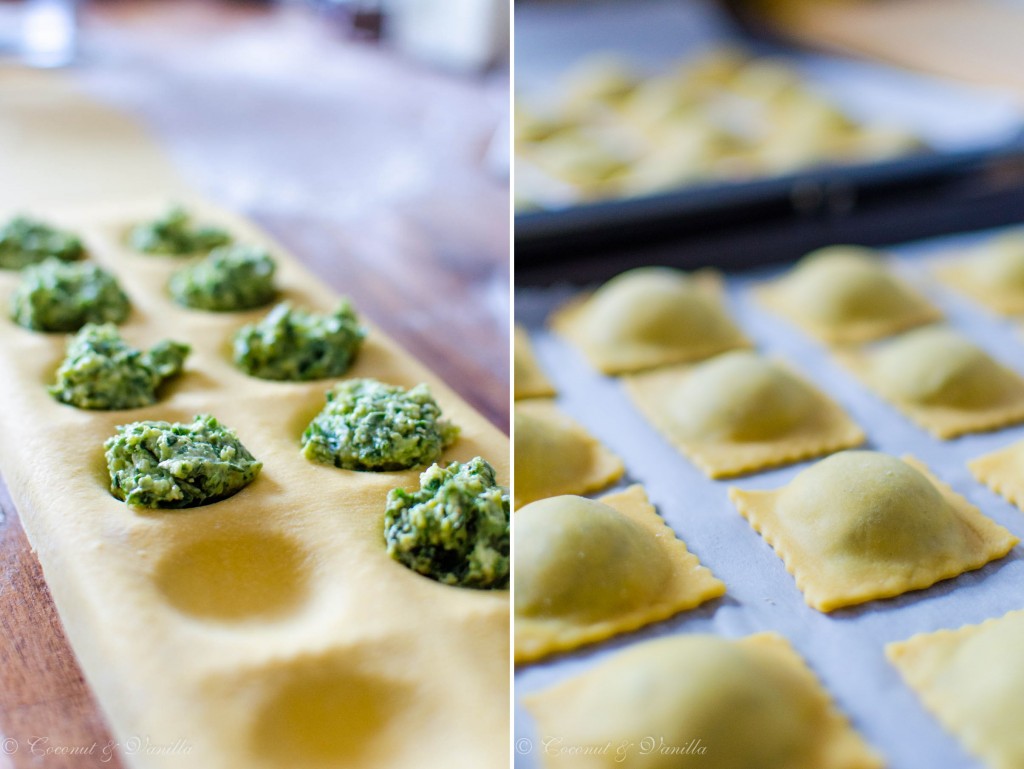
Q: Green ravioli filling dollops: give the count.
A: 9